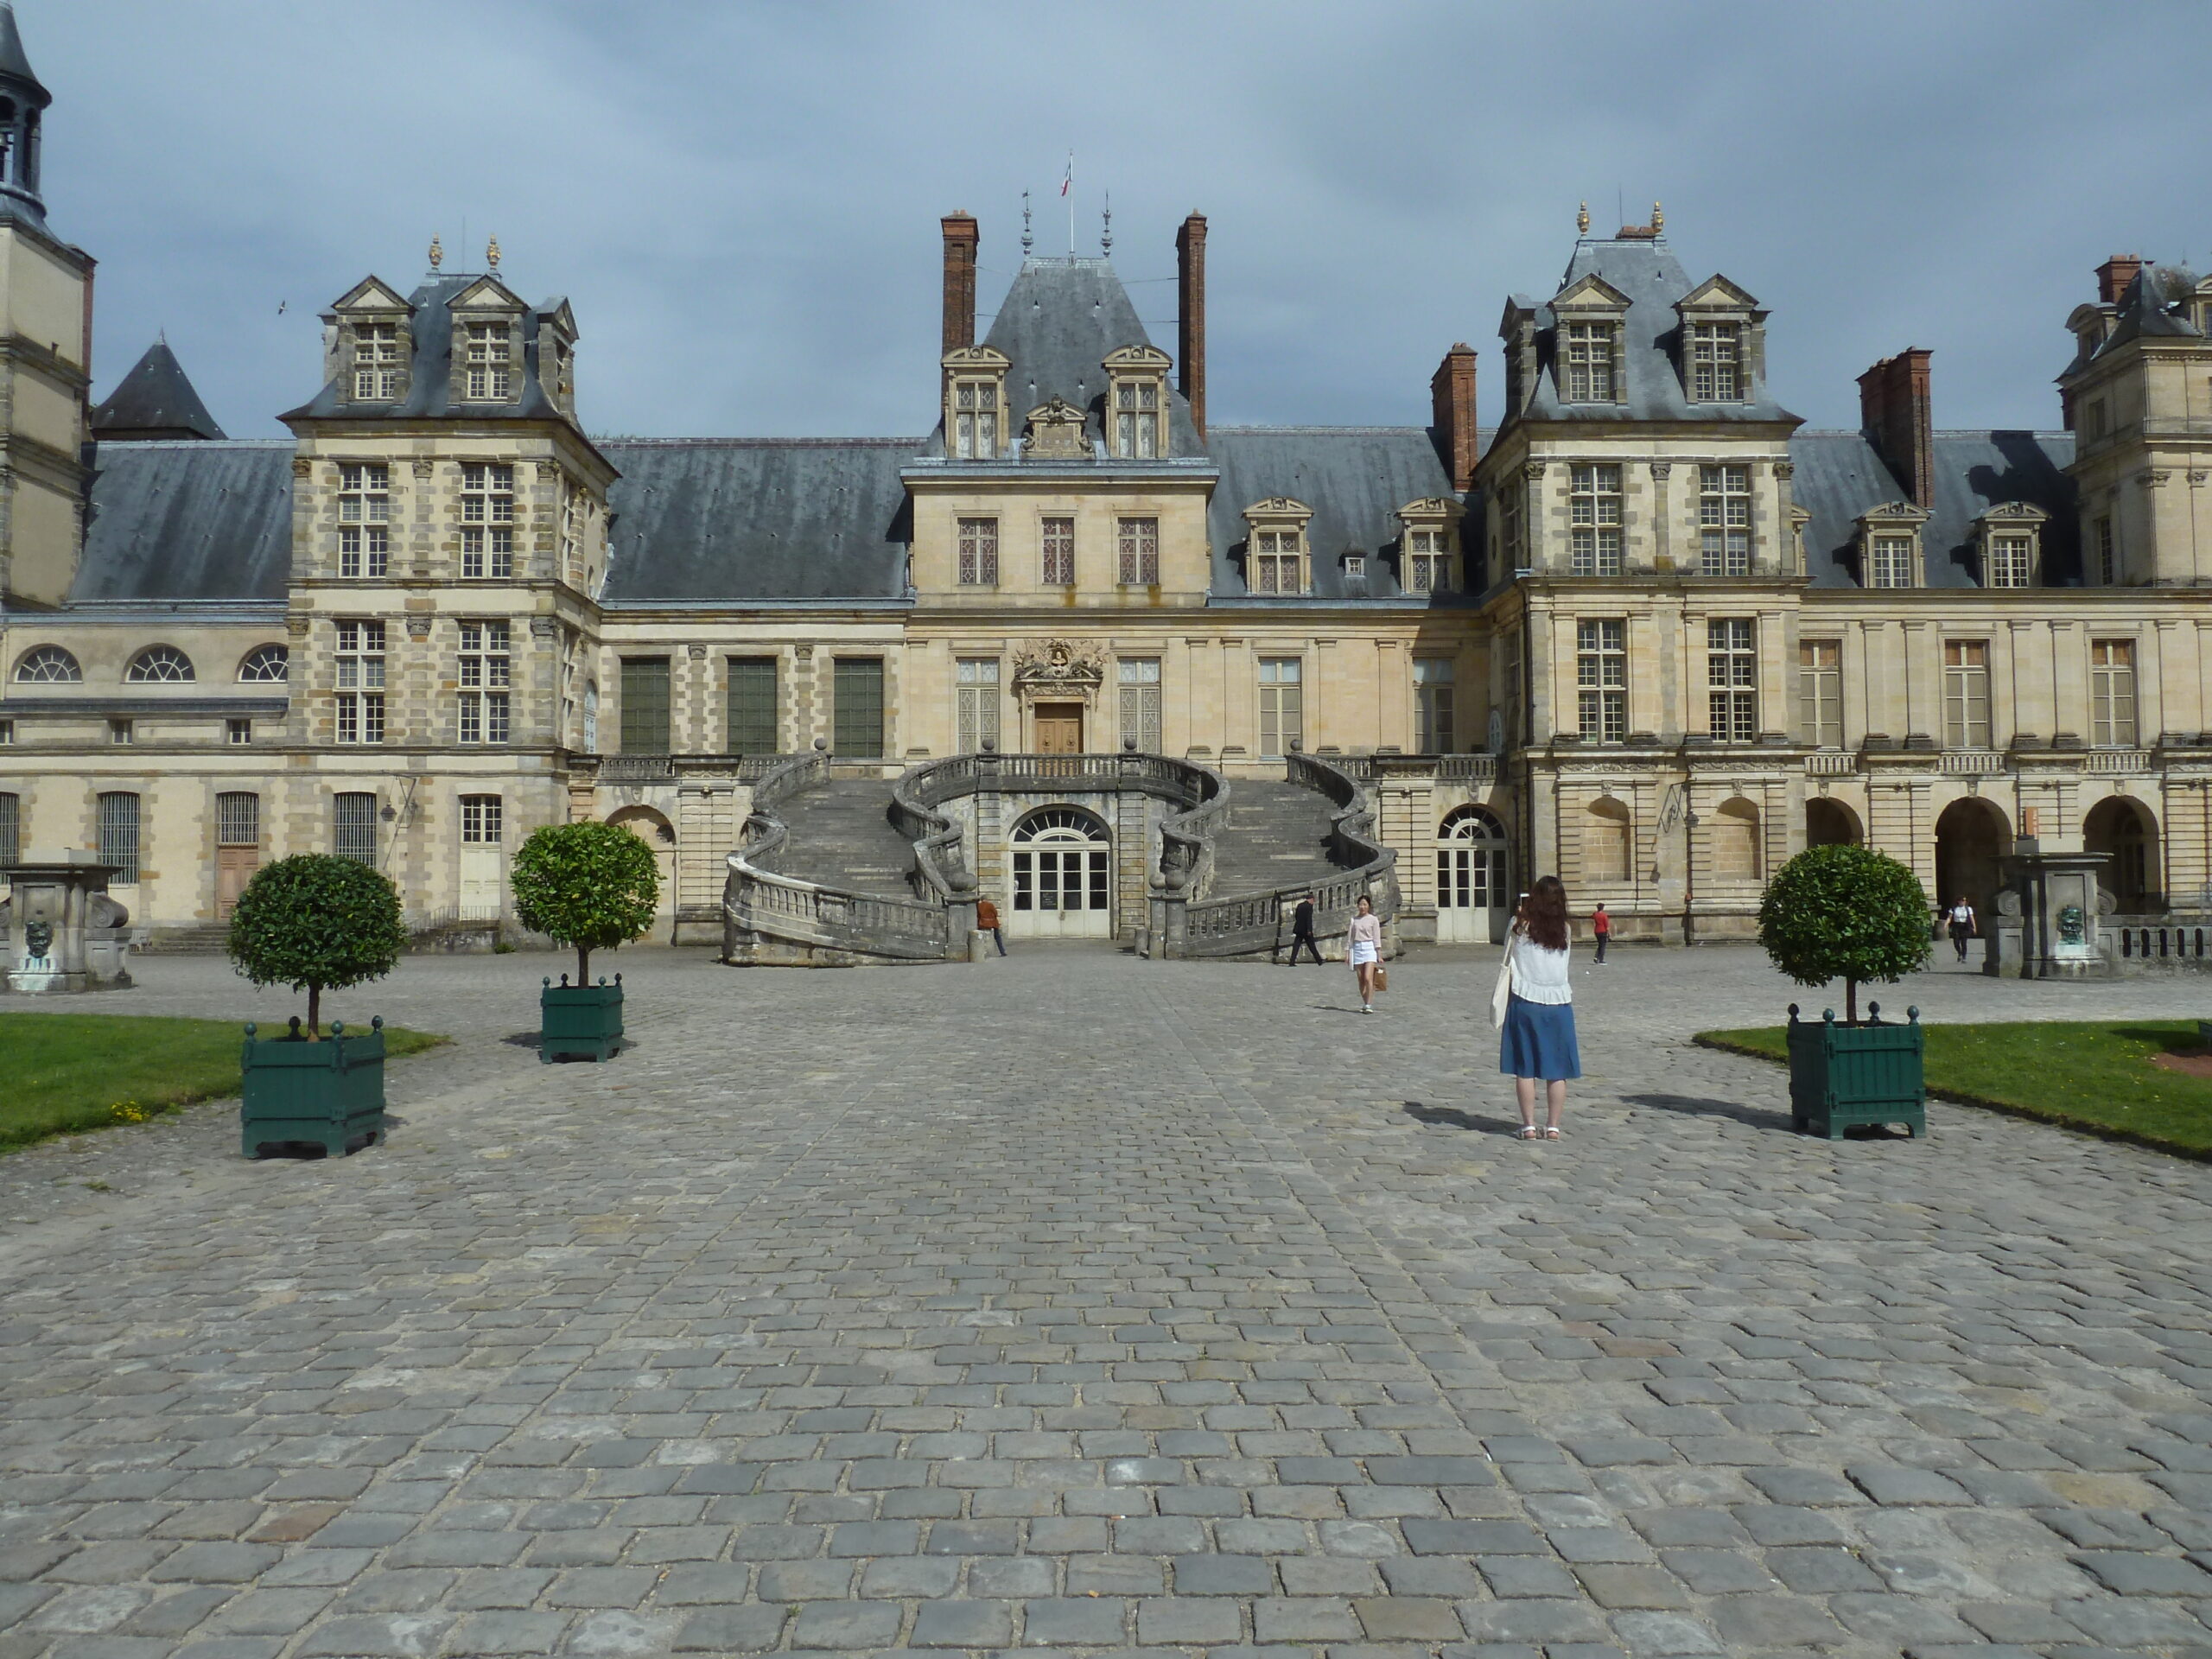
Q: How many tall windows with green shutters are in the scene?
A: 3